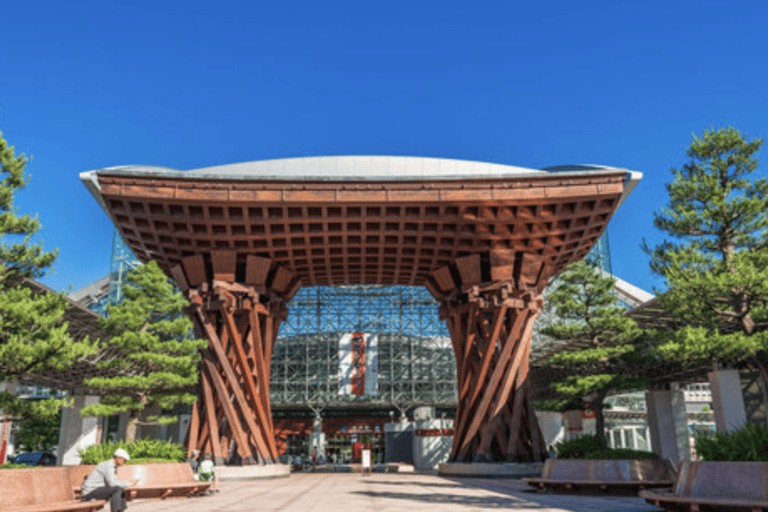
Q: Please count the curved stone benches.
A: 4